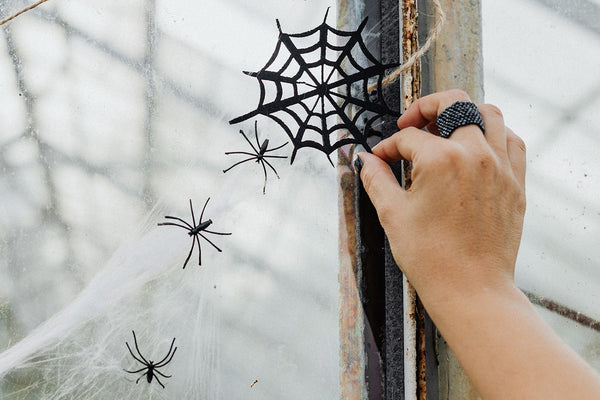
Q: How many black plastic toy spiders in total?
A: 3